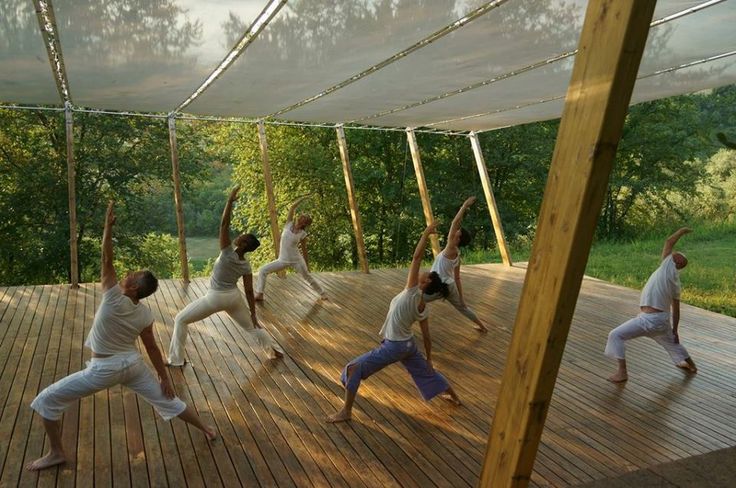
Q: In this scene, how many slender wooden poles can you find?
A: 6